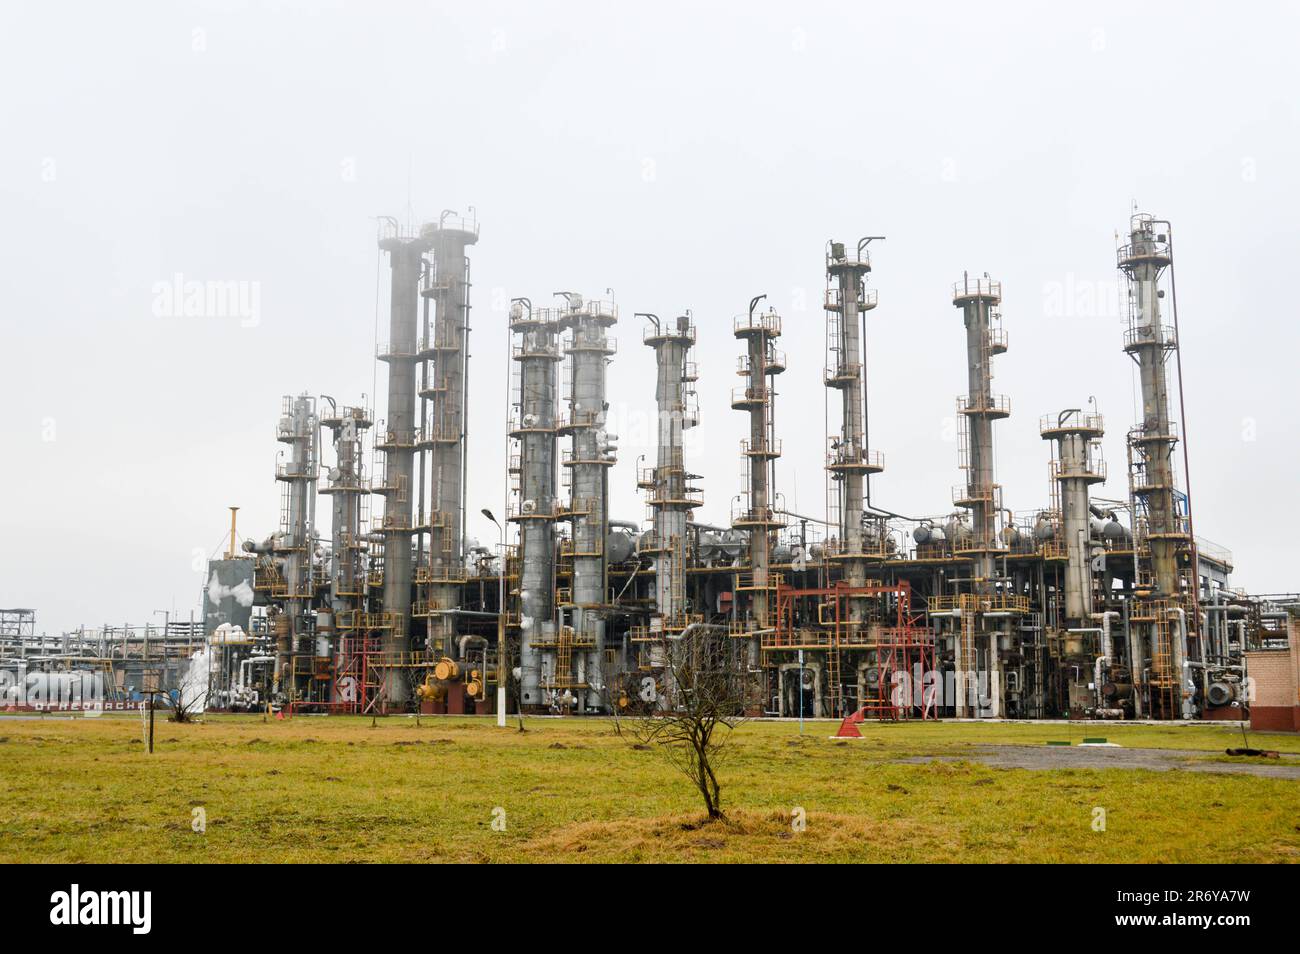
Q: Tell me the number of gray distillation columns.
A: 12